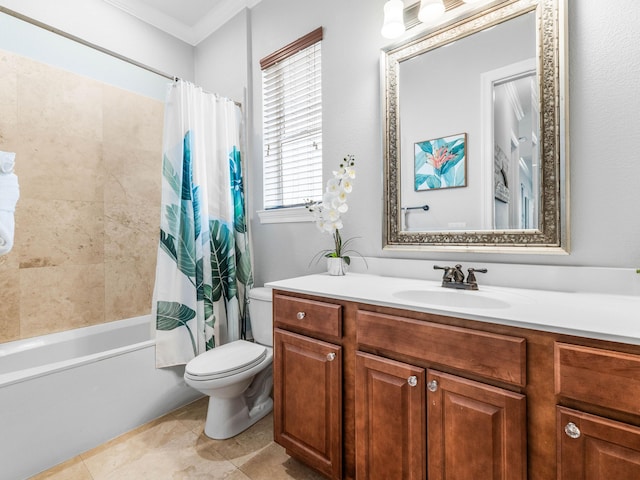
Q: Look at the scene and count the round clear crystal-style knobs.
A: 5